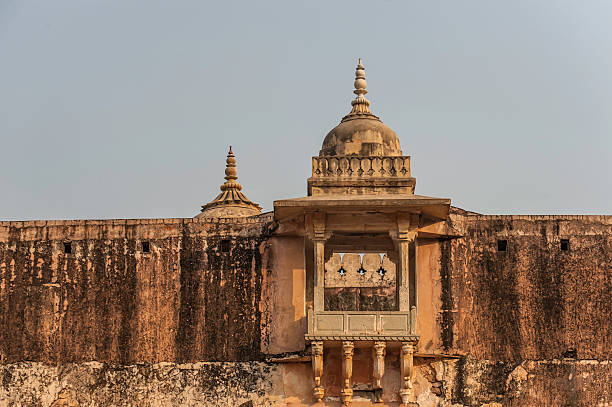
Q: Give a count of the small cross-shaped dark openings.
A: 3